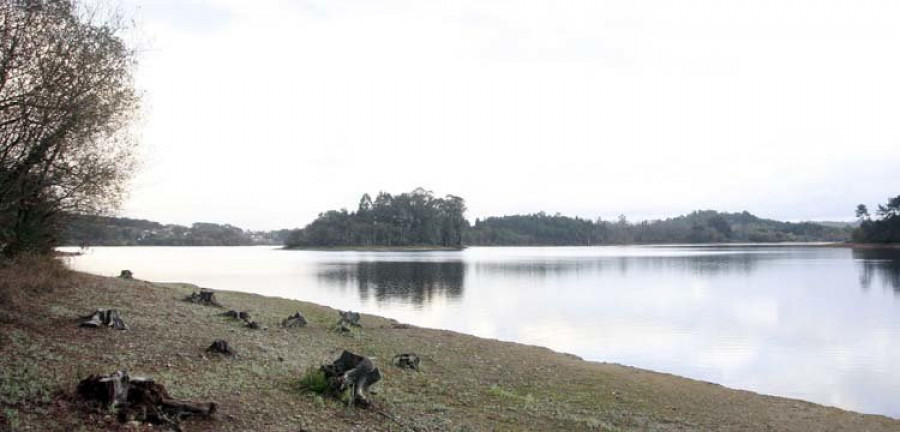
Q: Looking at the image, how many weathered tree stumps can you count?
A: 10